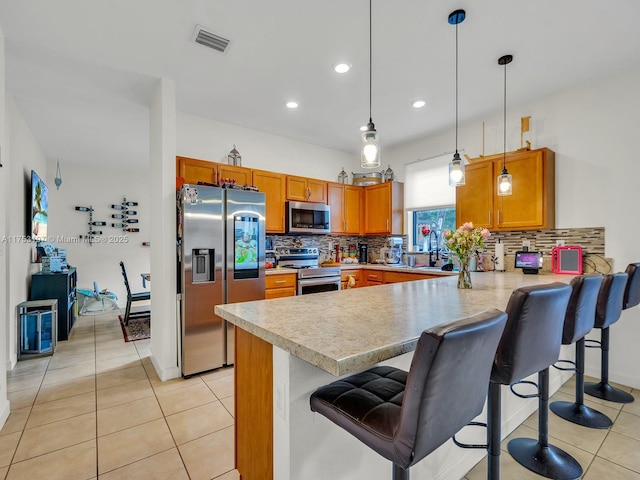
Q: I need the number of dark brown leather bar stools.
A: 5